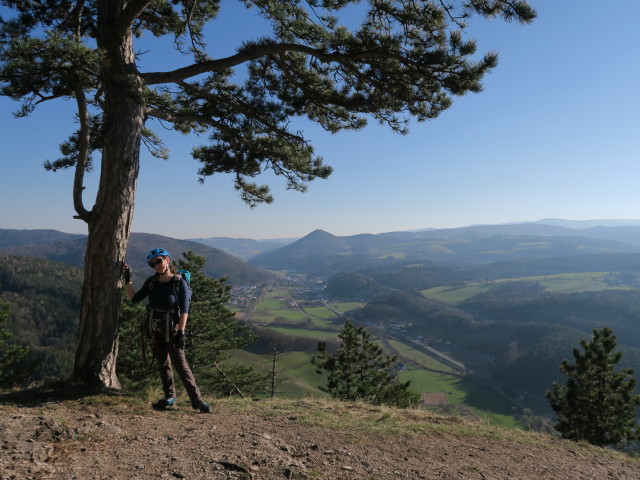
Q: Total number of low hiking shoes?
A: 2